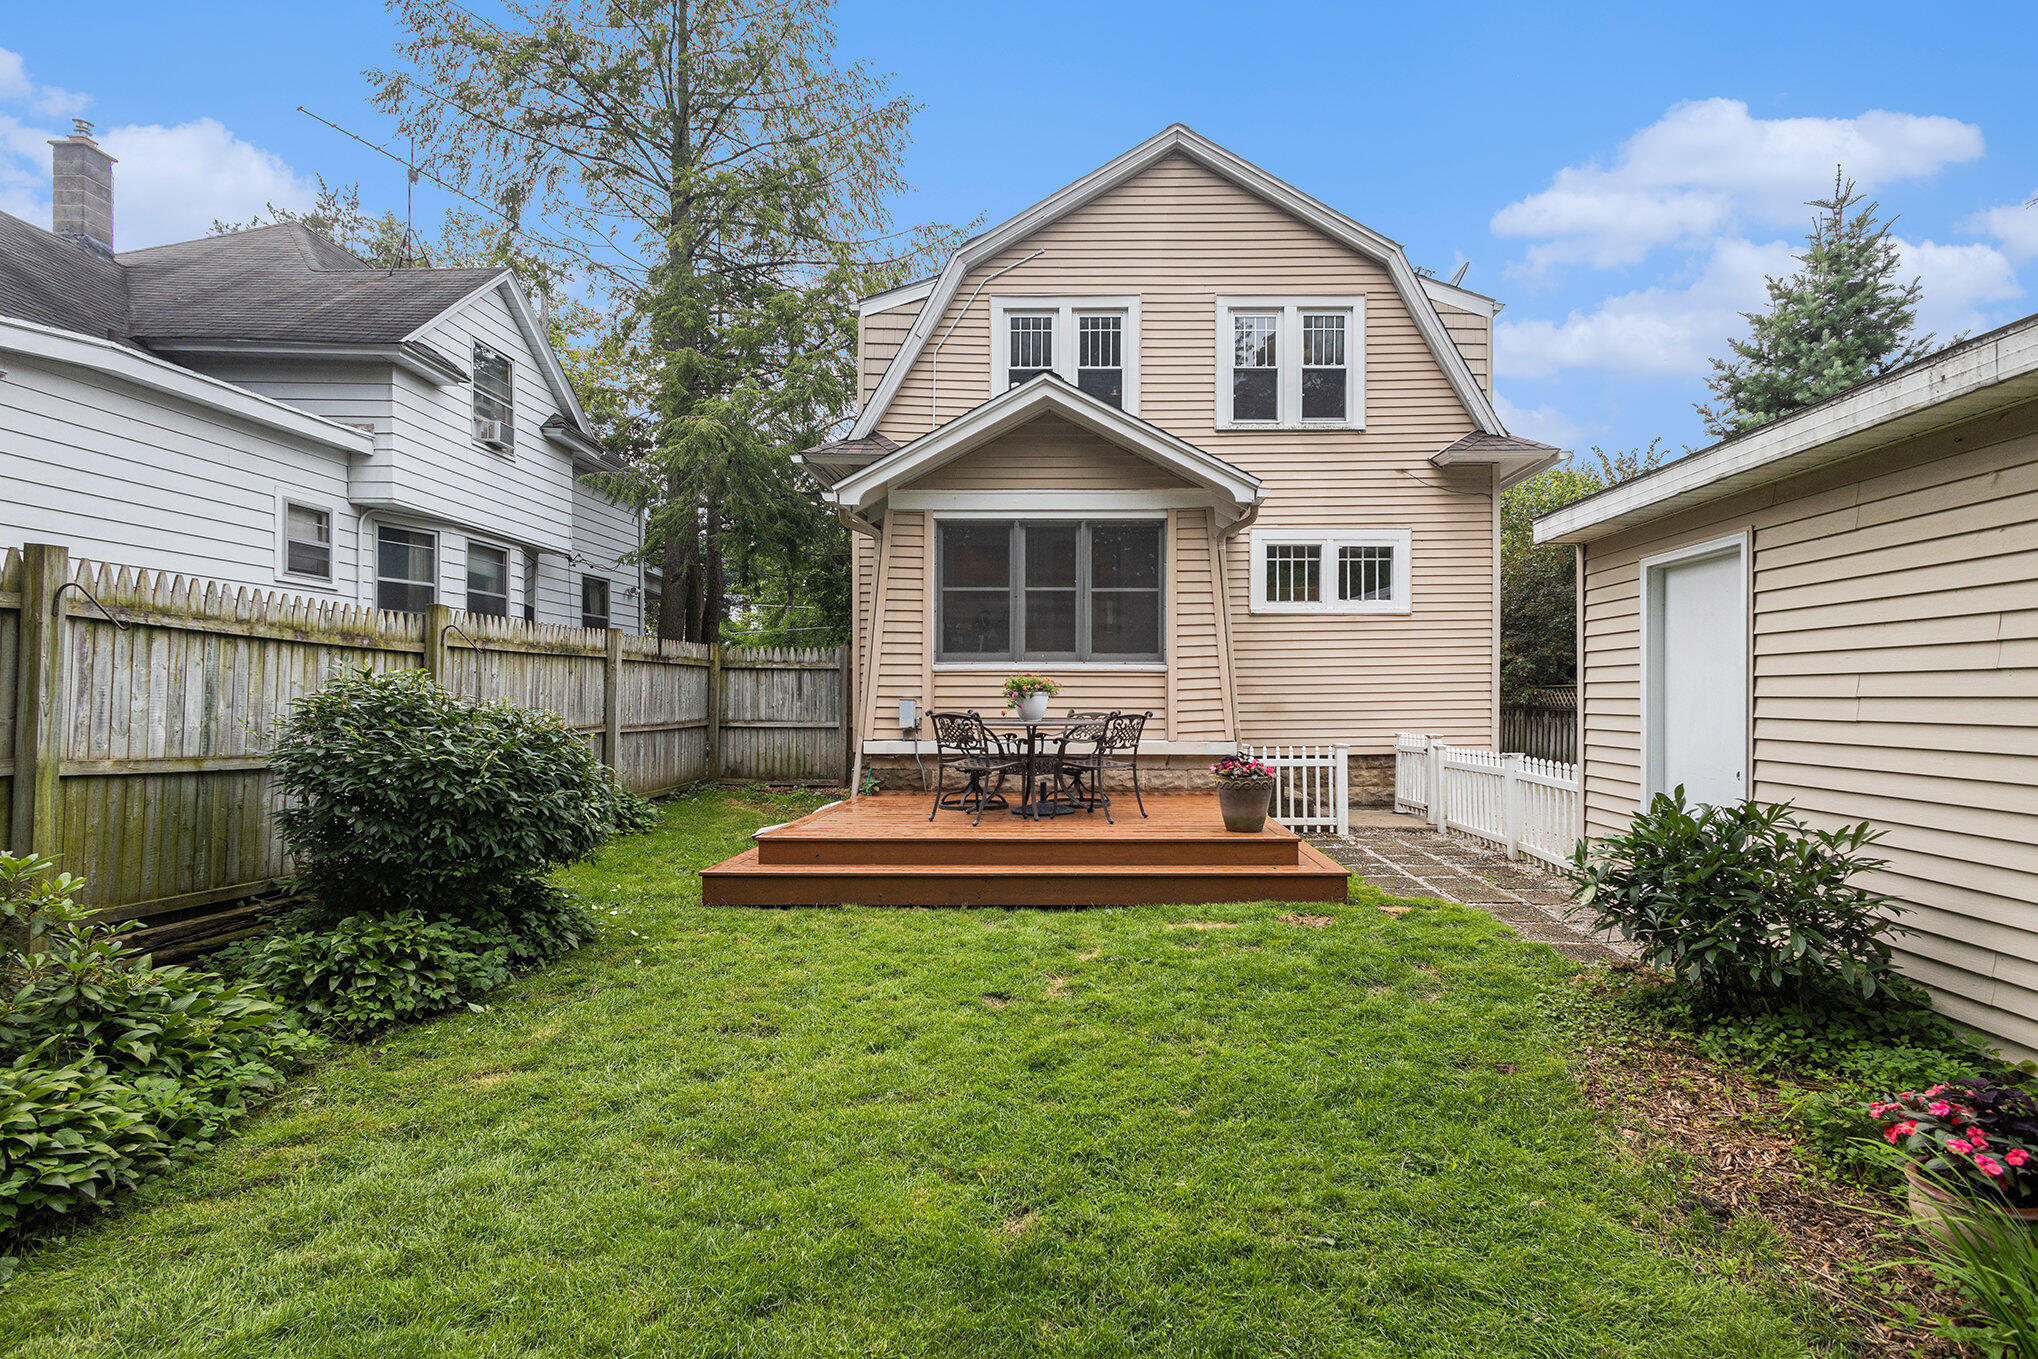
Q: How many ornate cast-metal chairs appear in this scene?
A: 4